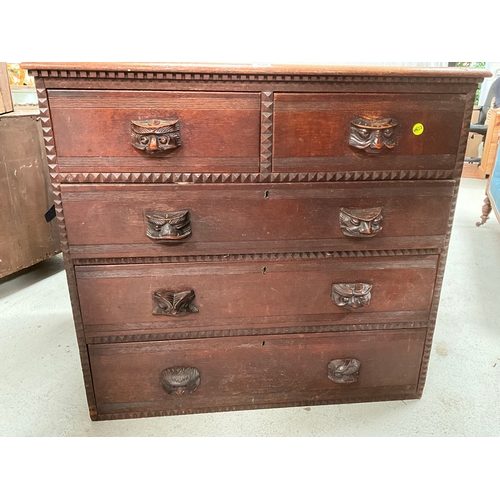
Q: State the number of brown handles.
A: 8